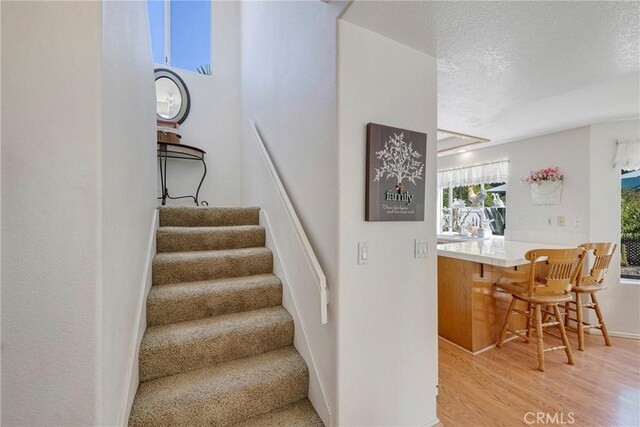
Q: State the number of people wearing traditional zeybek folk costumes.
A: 0